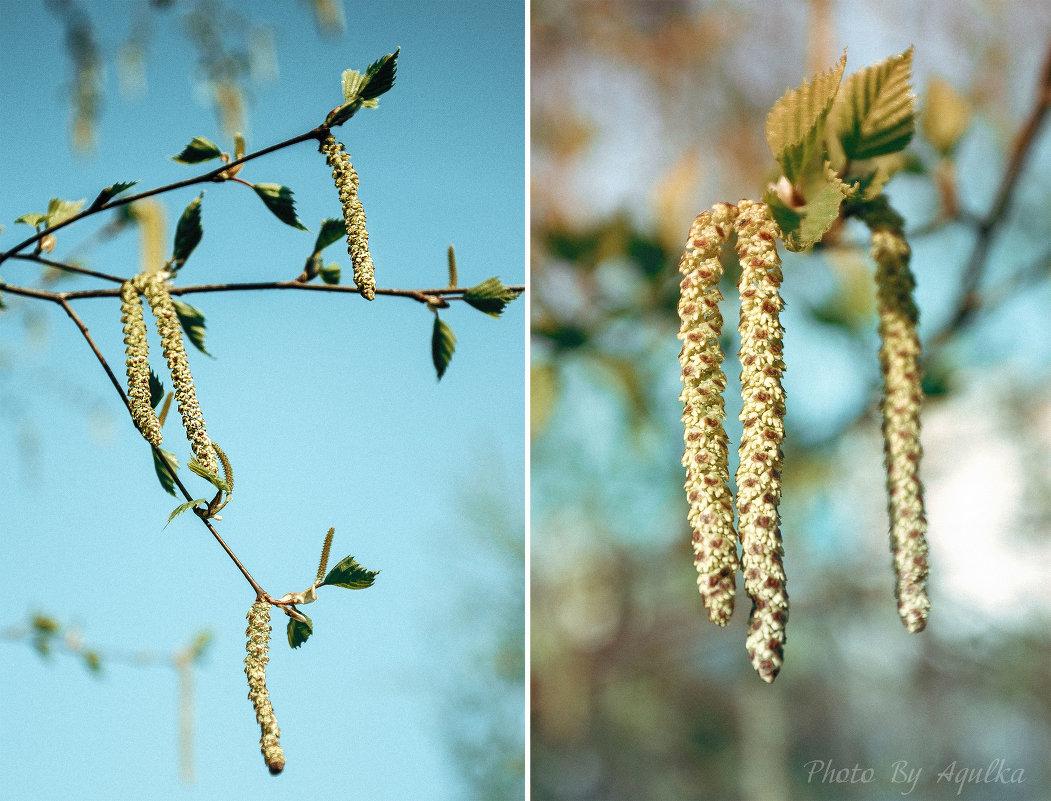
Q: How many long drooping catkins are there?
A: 7